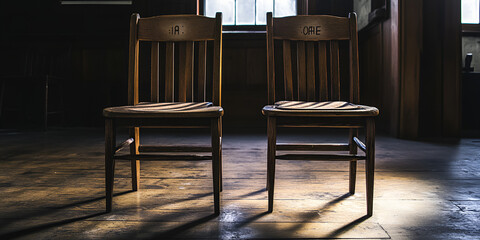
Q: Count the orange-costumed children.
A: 0